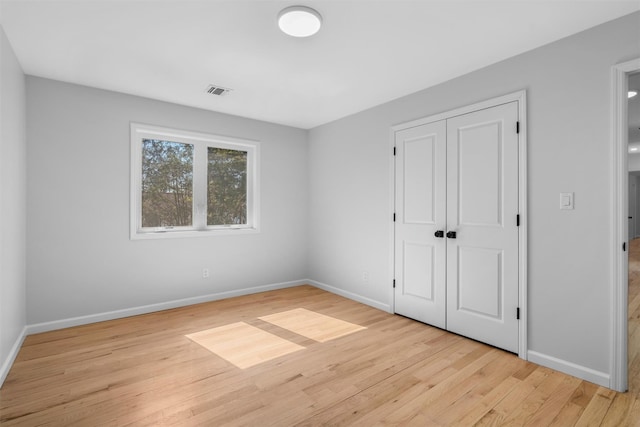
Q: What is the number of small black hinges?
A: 6